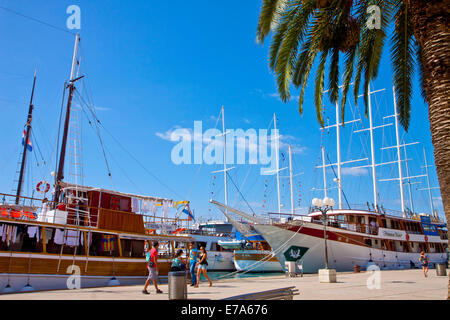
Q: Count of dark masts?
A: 2